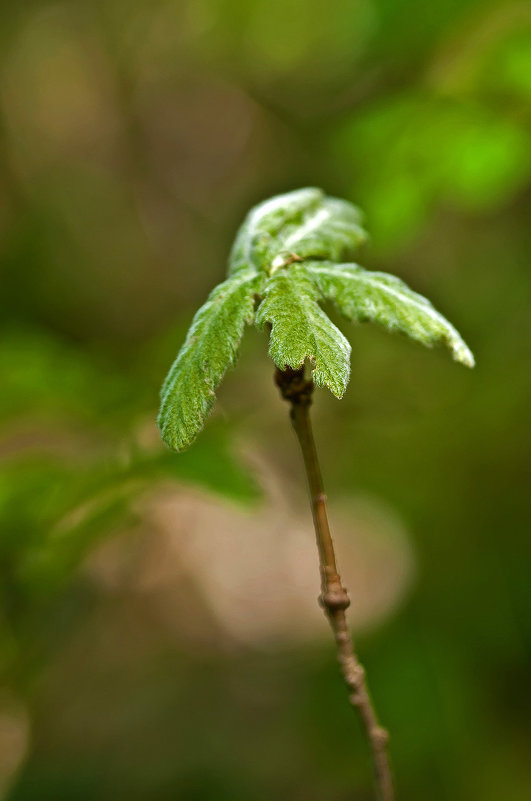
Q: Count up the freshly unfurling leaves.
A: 5